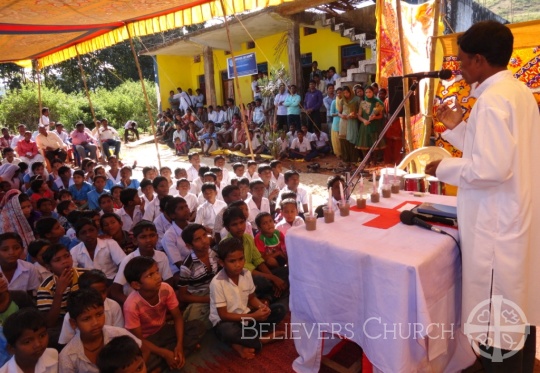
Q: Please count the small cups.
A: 7